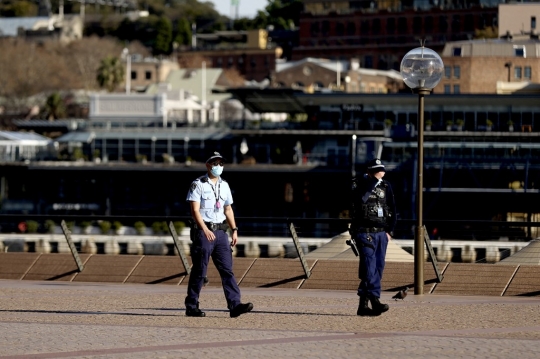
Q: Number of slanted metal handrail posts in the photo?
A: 4